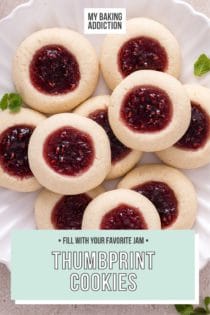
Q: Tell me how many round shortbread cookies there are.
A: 10